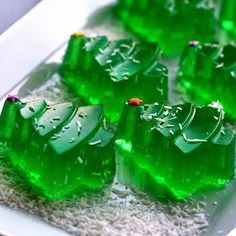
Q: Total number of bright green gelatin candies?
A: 6